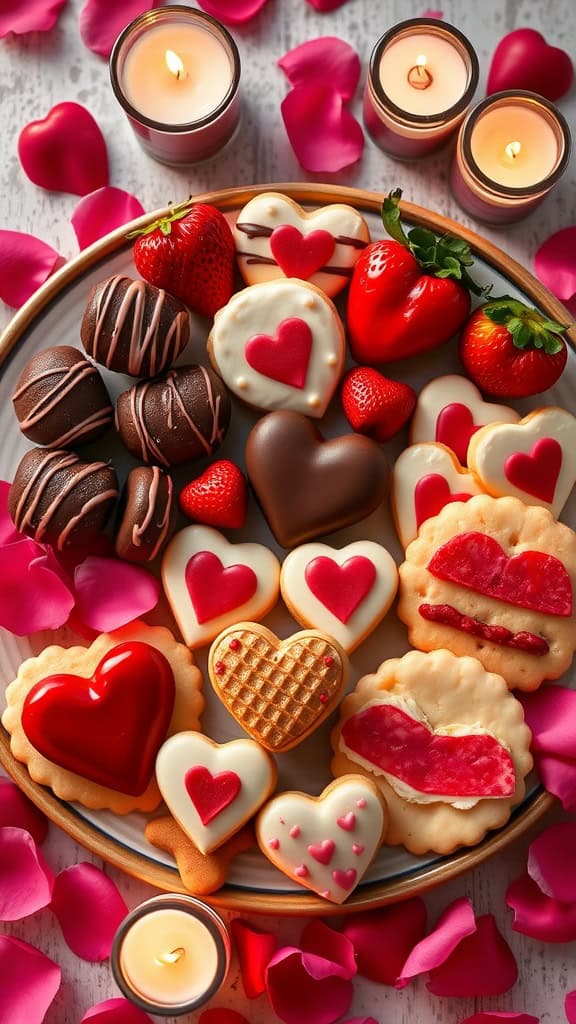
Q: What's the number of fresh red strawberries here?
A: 5